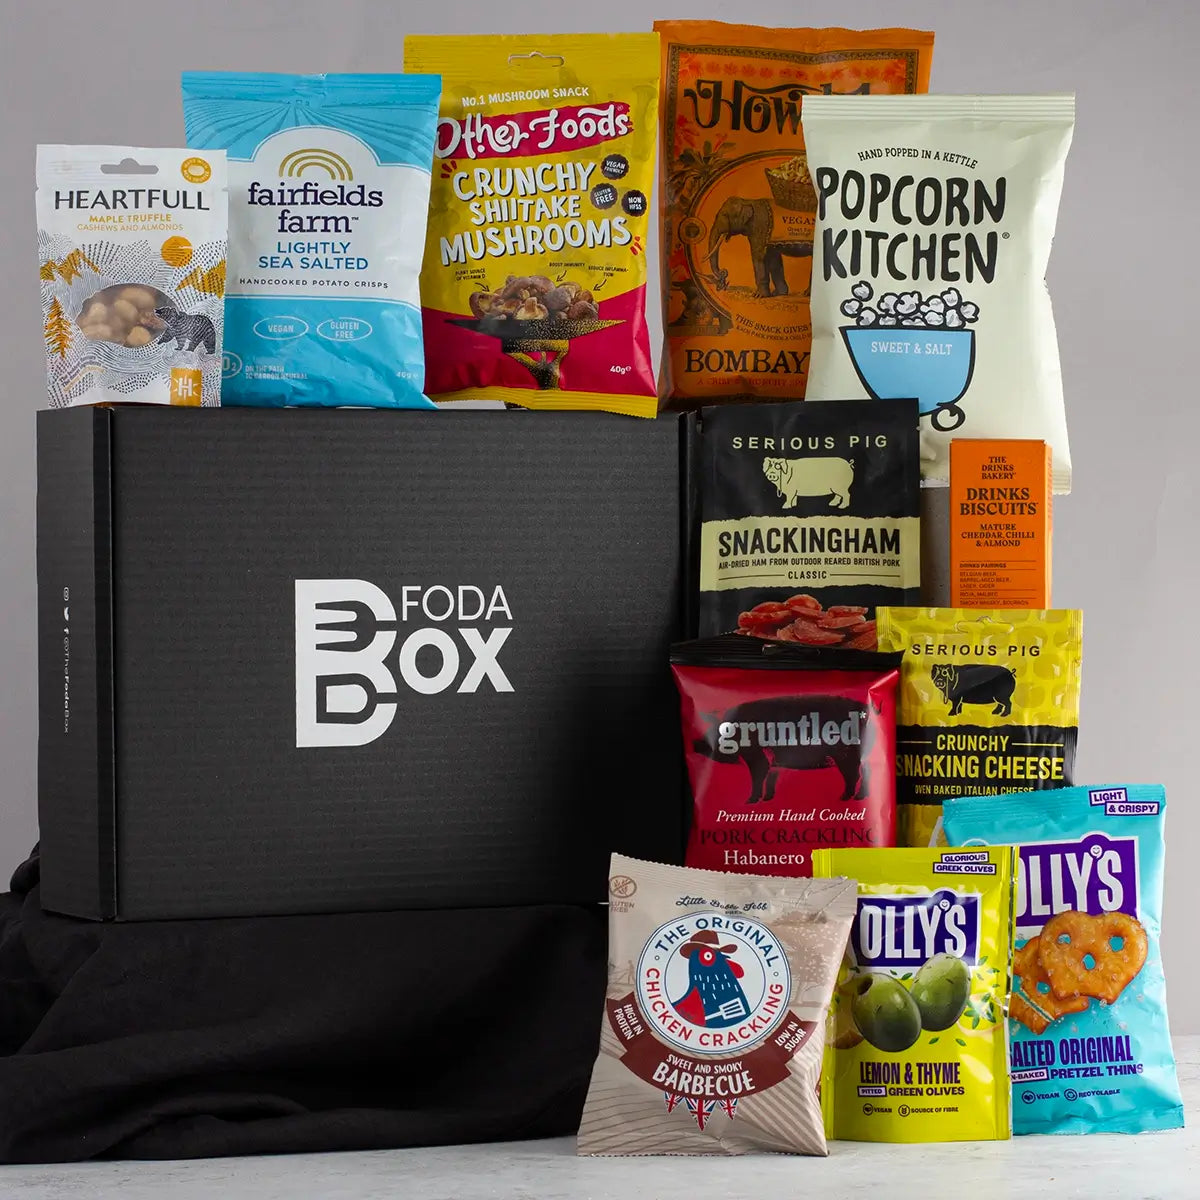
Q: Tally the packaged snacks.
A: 12